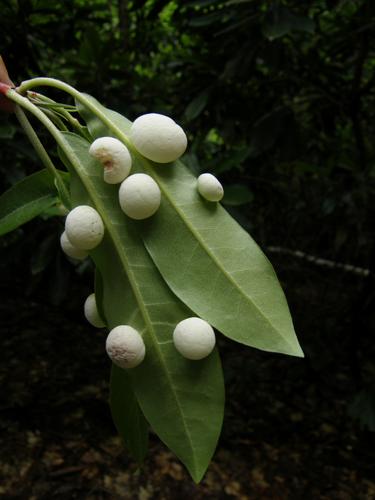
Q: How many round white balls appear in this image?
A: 9